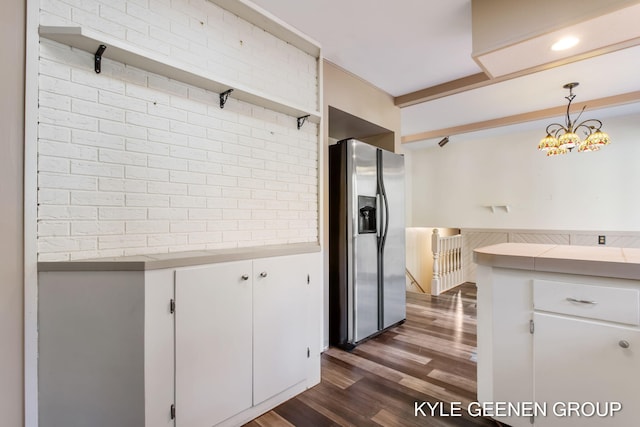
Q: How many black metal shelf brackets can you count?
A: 3